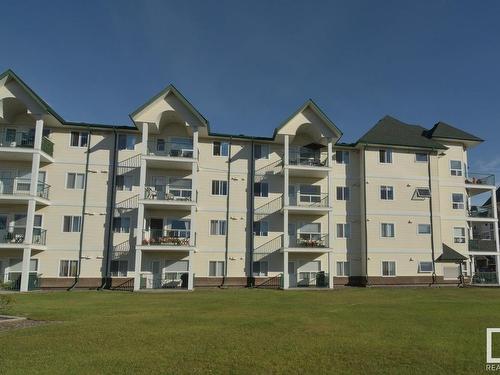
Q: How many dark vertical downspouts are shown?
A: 6